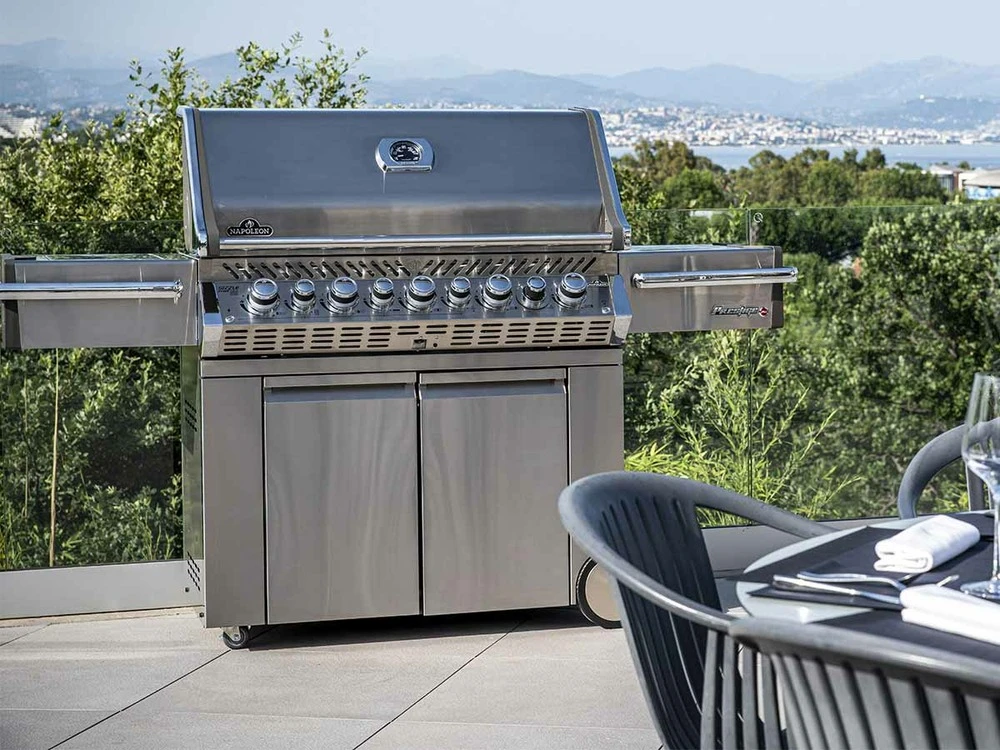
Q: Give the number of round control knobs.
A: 9